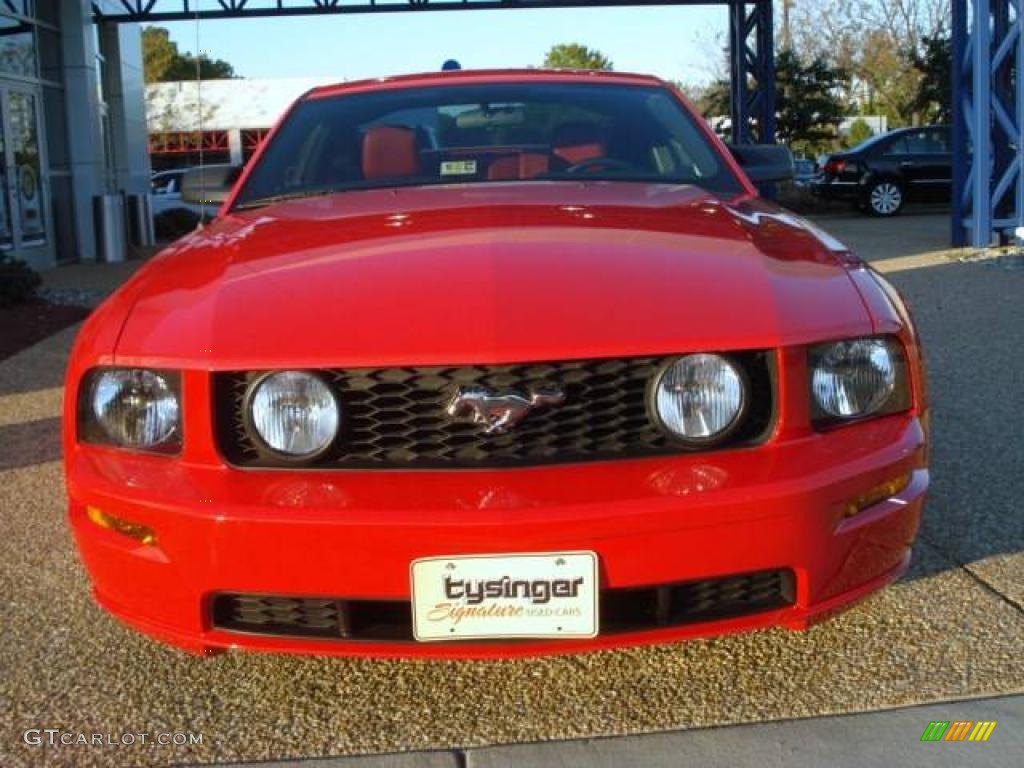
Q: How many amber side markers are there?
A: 2